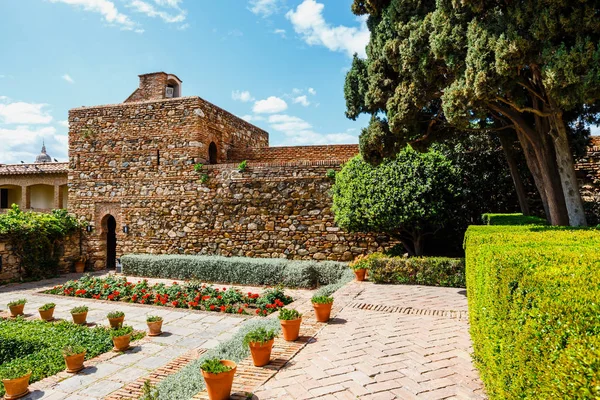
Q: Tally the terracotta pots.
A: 14